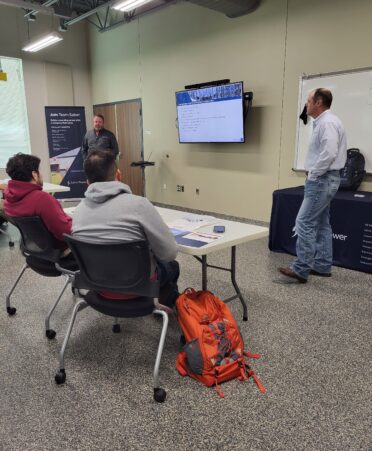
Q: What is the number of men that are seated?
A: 2